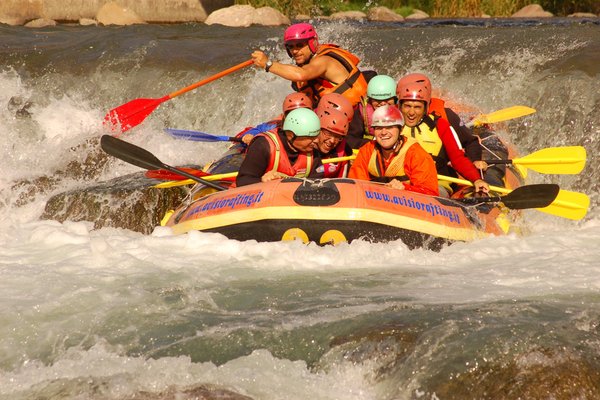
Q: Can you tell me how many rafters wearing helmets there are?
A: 8